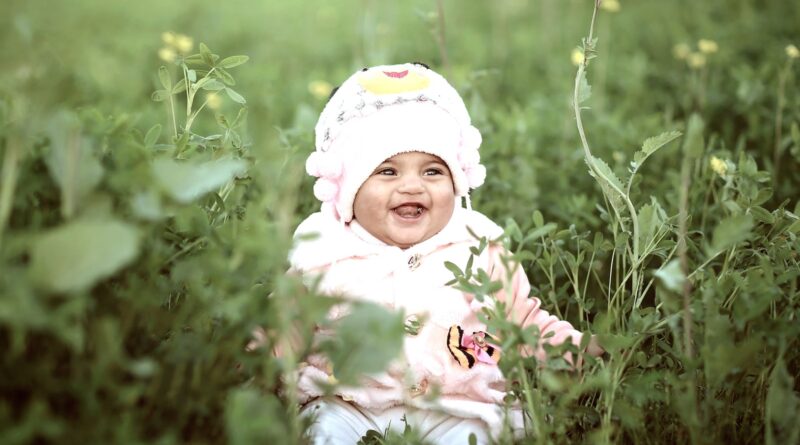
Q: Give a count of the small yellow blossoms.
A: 12